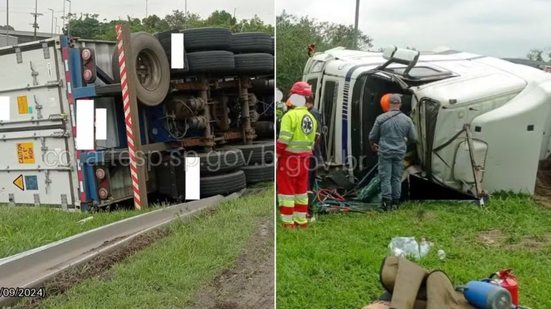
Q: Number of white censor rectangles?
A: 5